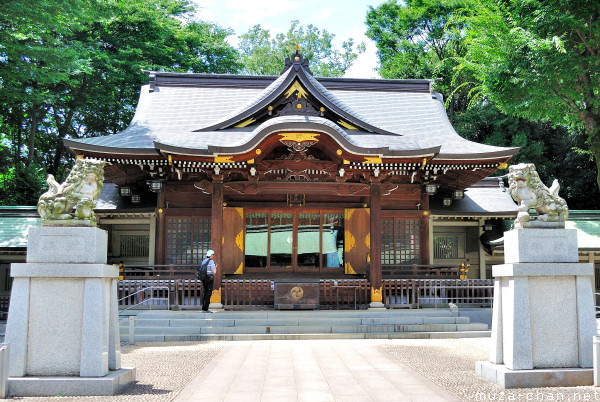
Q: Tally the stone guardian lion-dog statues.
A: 2